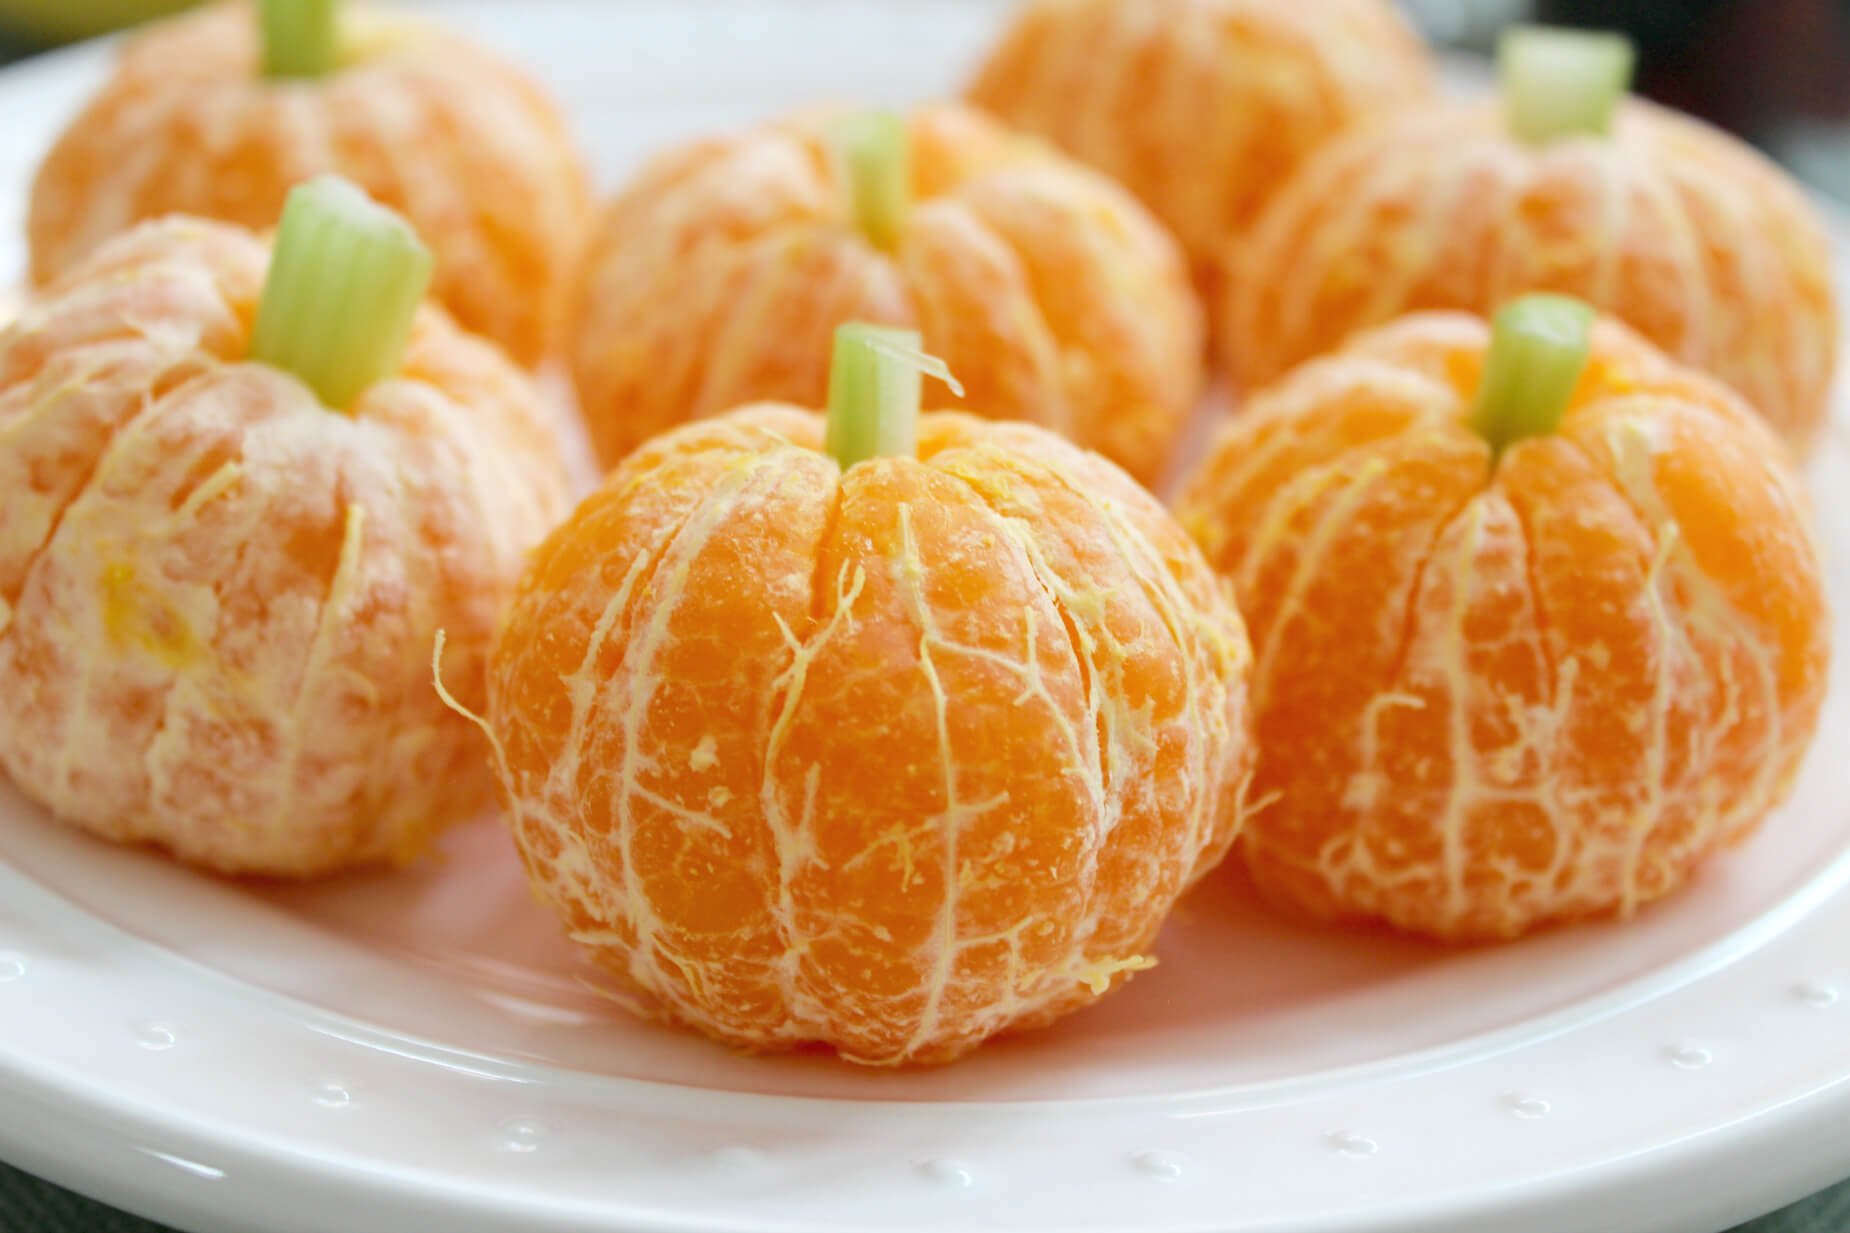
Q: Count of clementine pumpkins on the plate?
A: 7